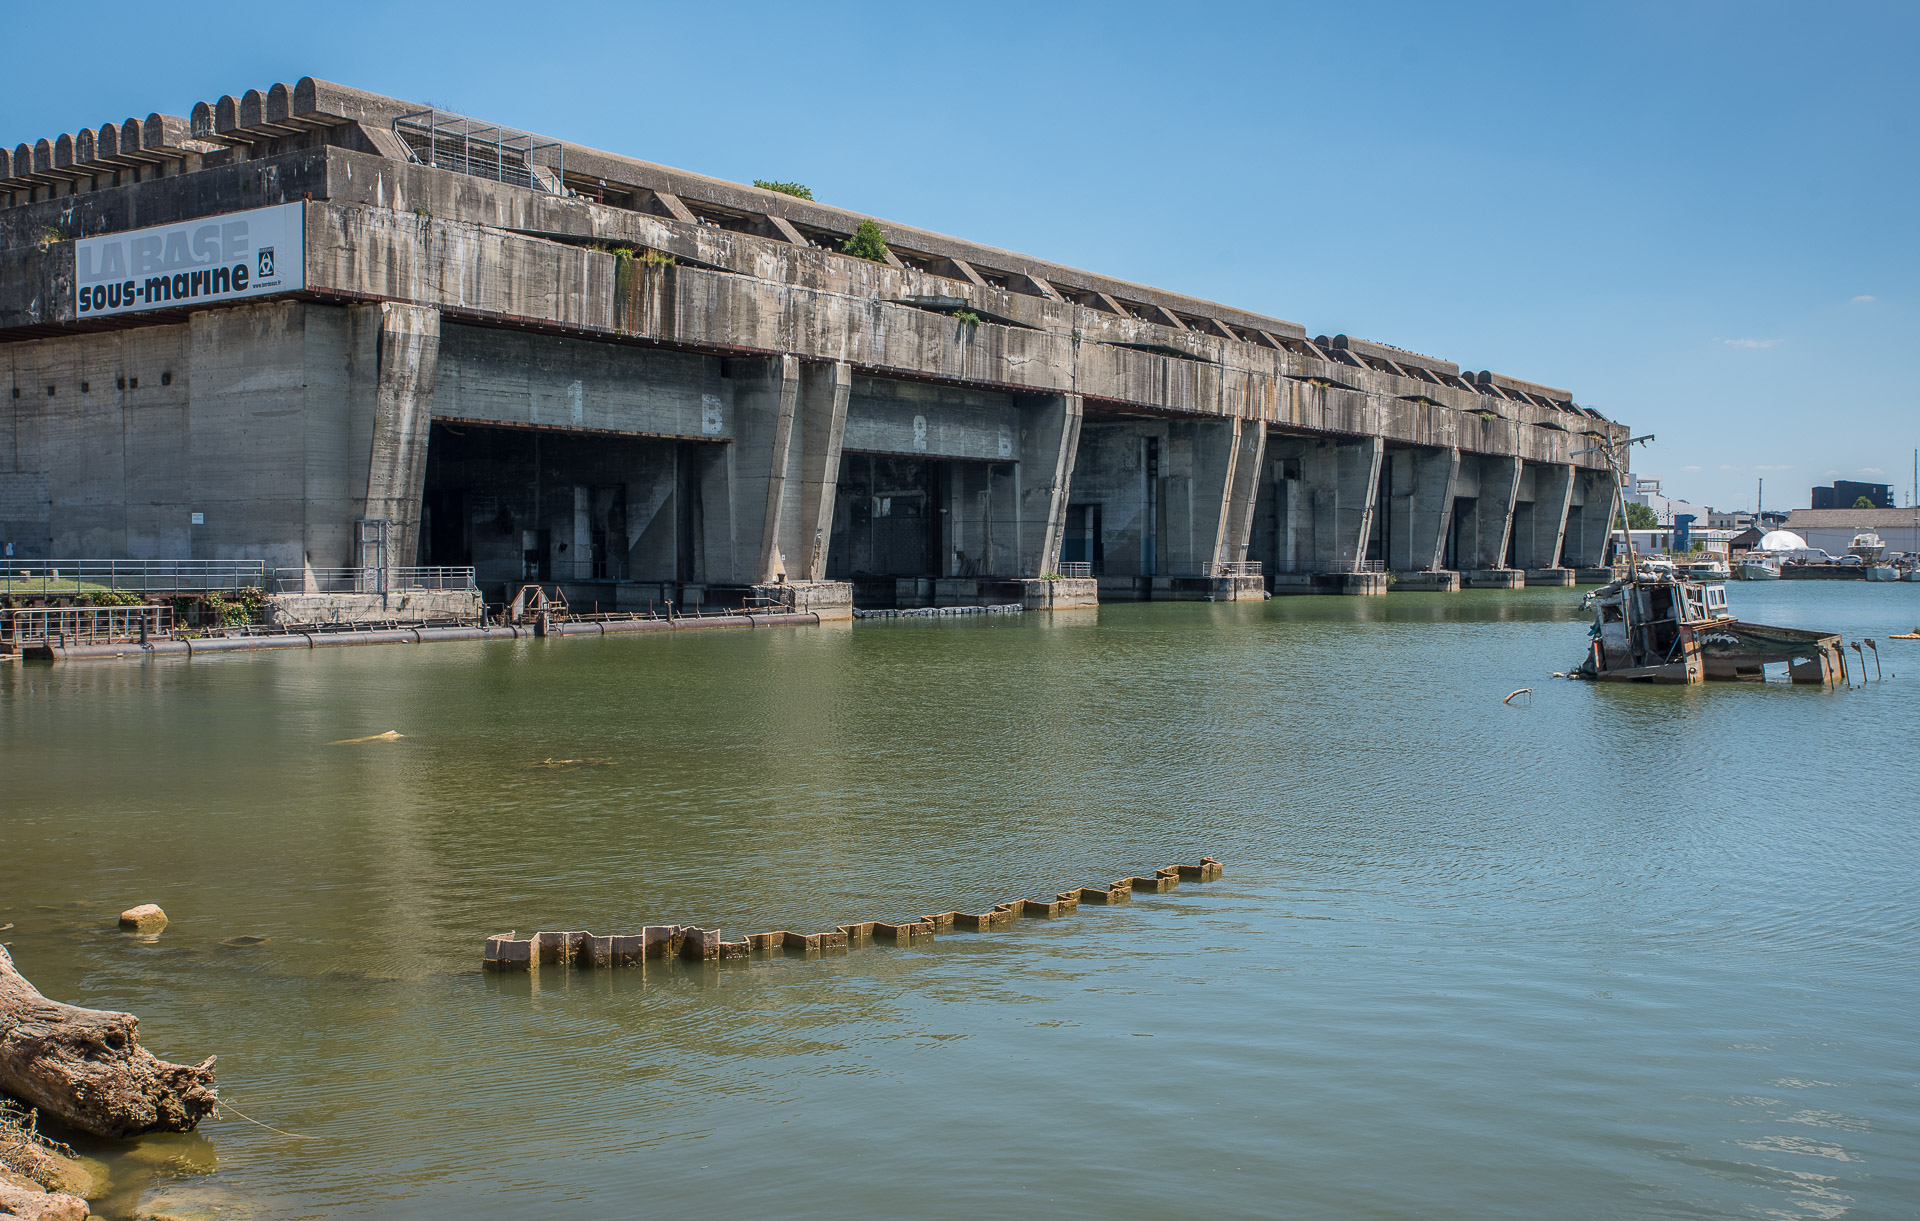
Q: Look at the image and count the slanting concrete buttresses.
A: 11